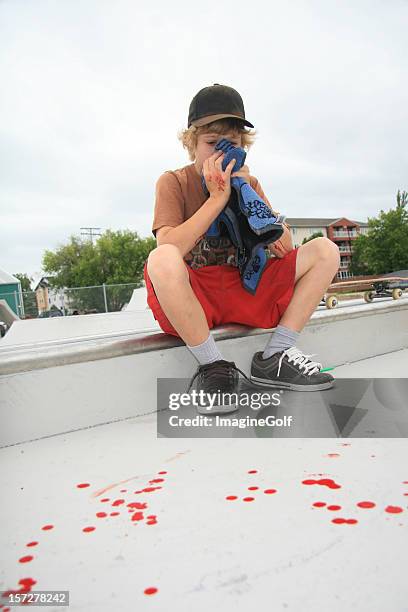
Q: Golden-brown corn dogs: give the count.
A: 0